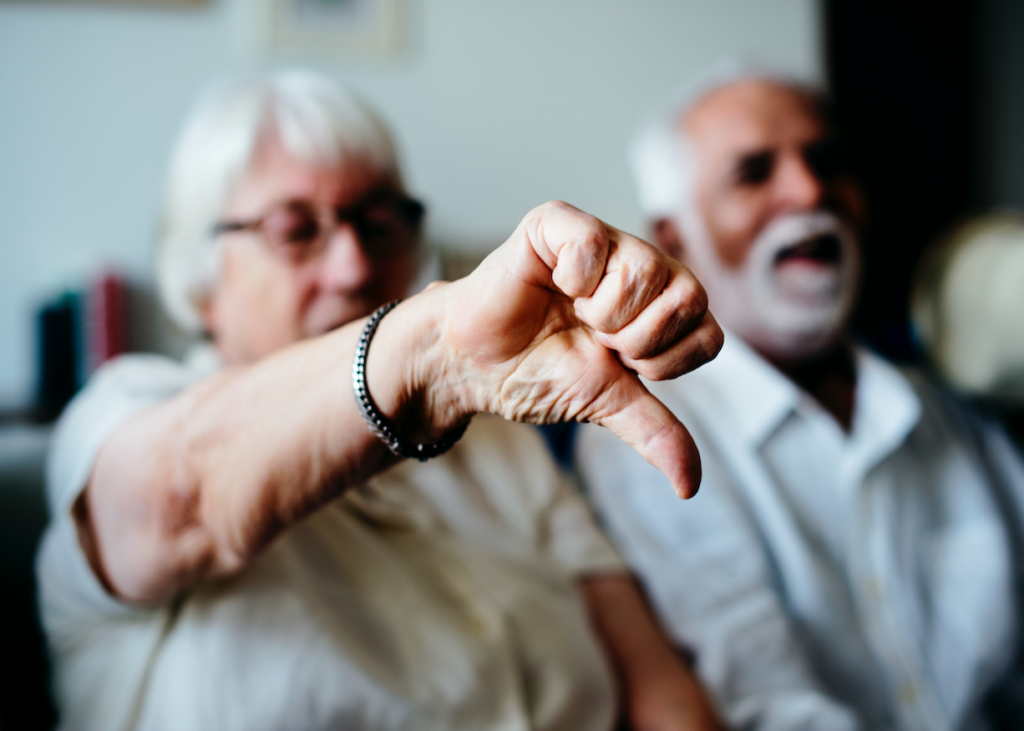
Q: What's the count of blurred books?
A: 3